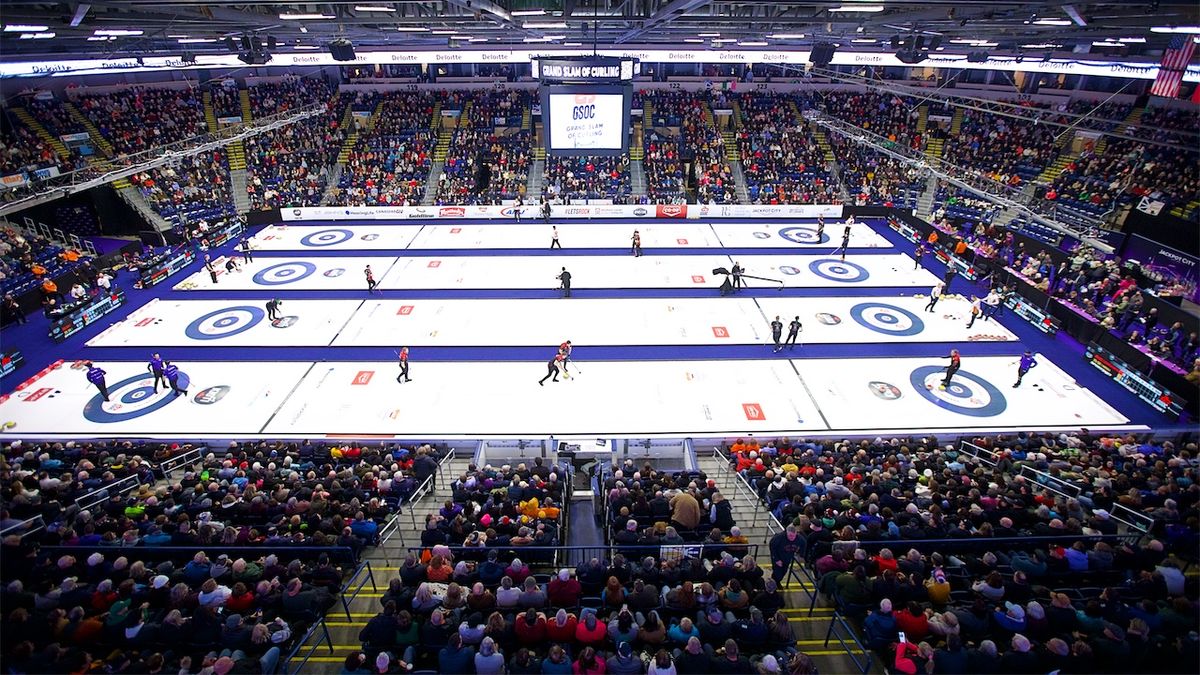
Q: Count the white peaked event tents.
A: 0